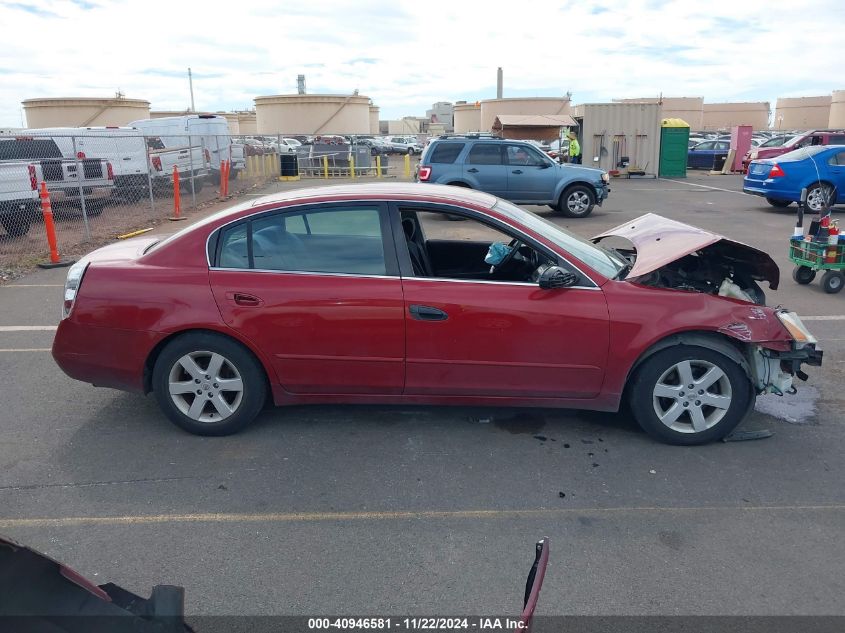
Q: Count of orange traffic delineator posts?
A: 4